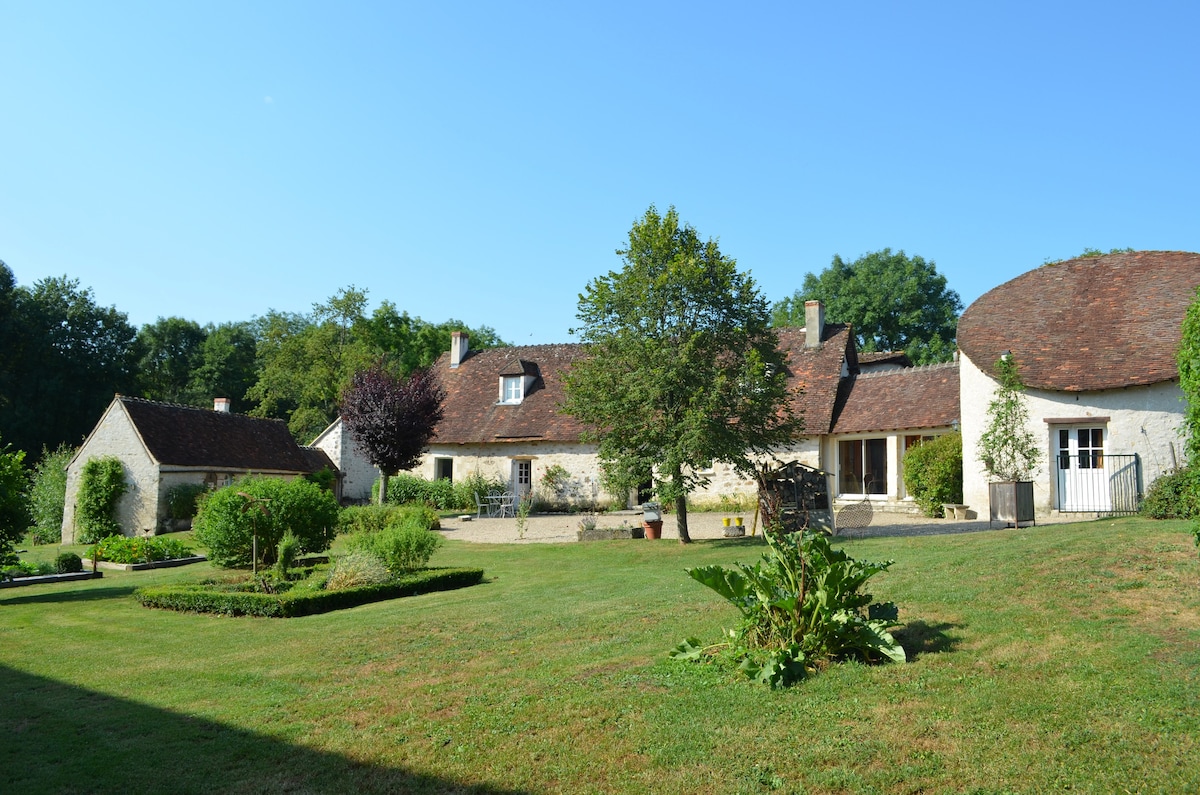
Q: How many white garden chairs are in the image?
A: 3